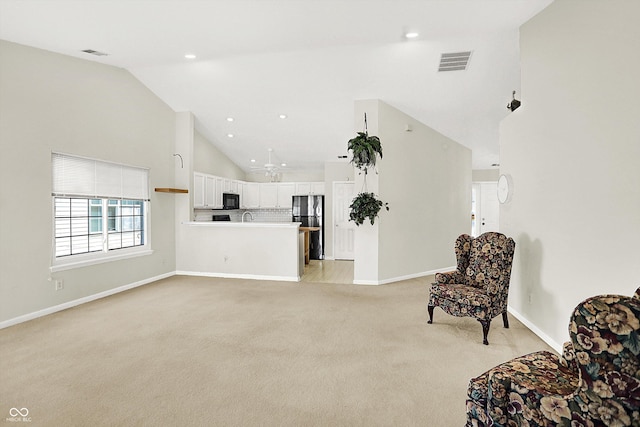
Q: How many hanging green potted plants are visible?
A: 2